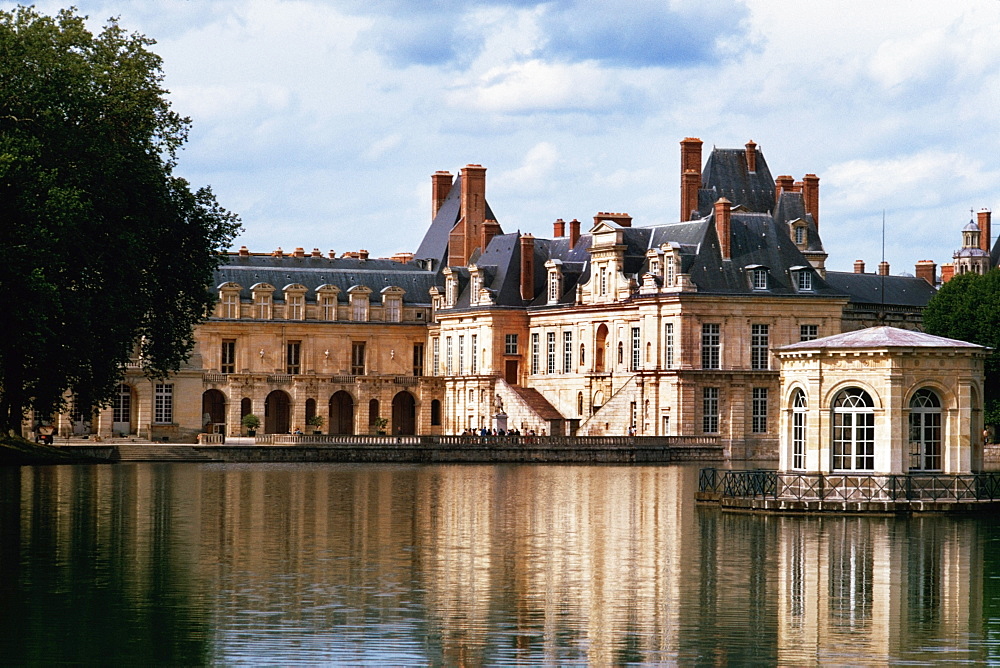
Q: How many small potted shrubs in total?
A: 3